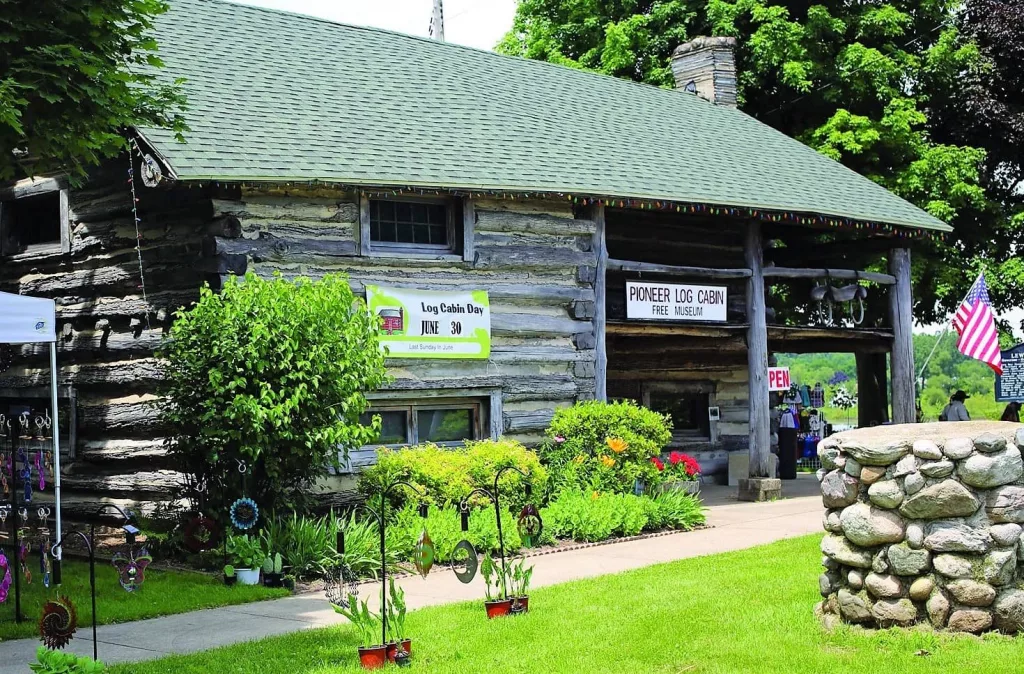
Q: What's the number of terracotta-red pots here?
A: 4